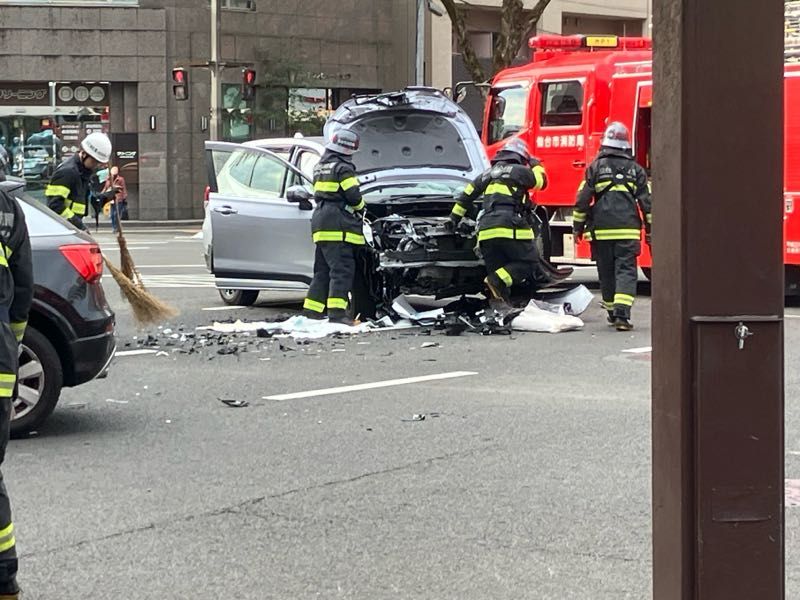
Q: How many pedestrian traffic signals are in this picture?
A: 2